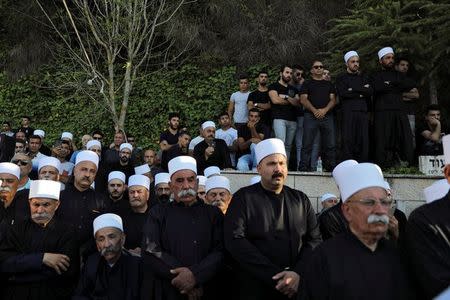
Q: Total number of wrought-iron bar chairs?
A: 0